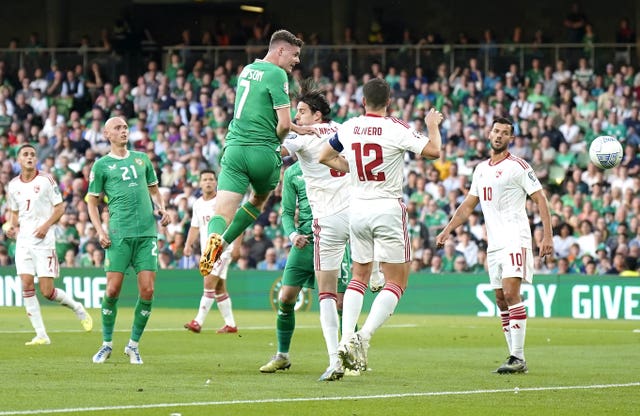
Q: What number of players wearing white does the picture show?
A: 5